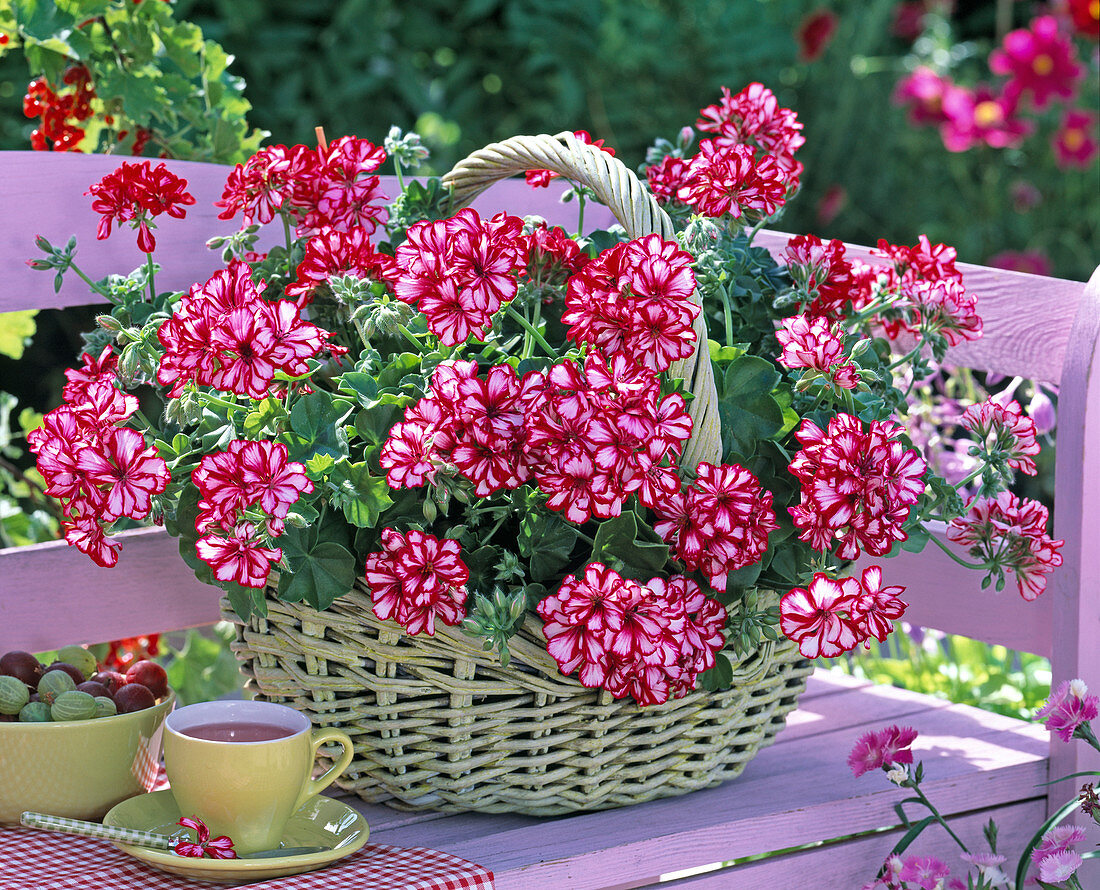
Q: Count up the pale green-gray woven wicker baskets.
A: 1